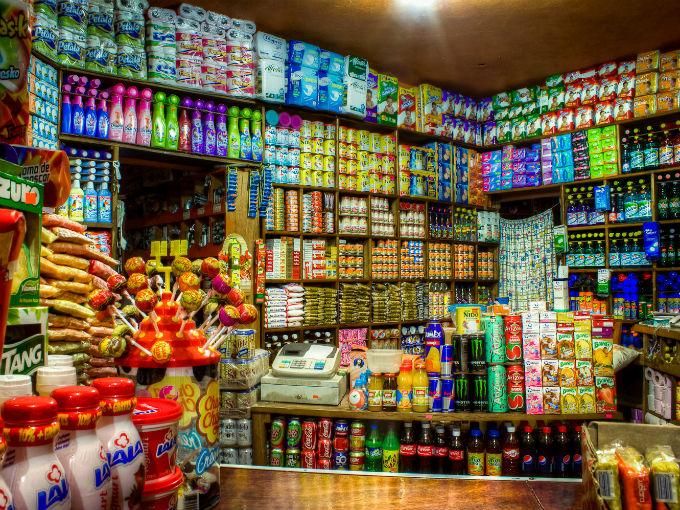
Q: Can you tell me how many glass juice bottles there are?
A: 4